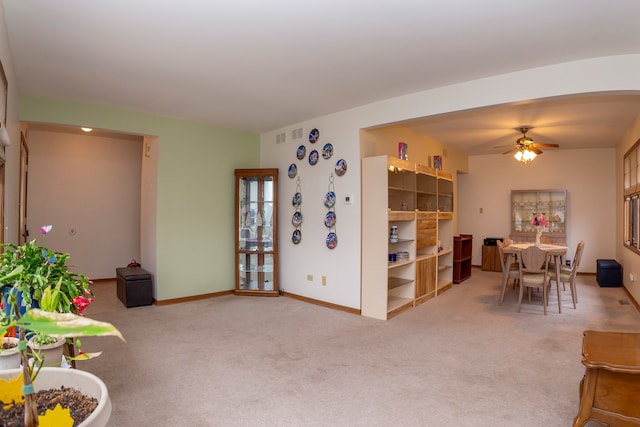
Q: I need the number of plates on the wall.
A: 12